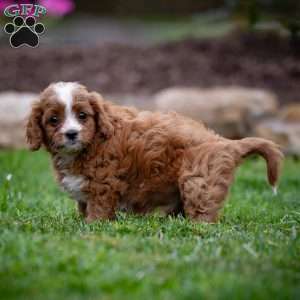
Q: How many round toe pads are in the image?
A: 4